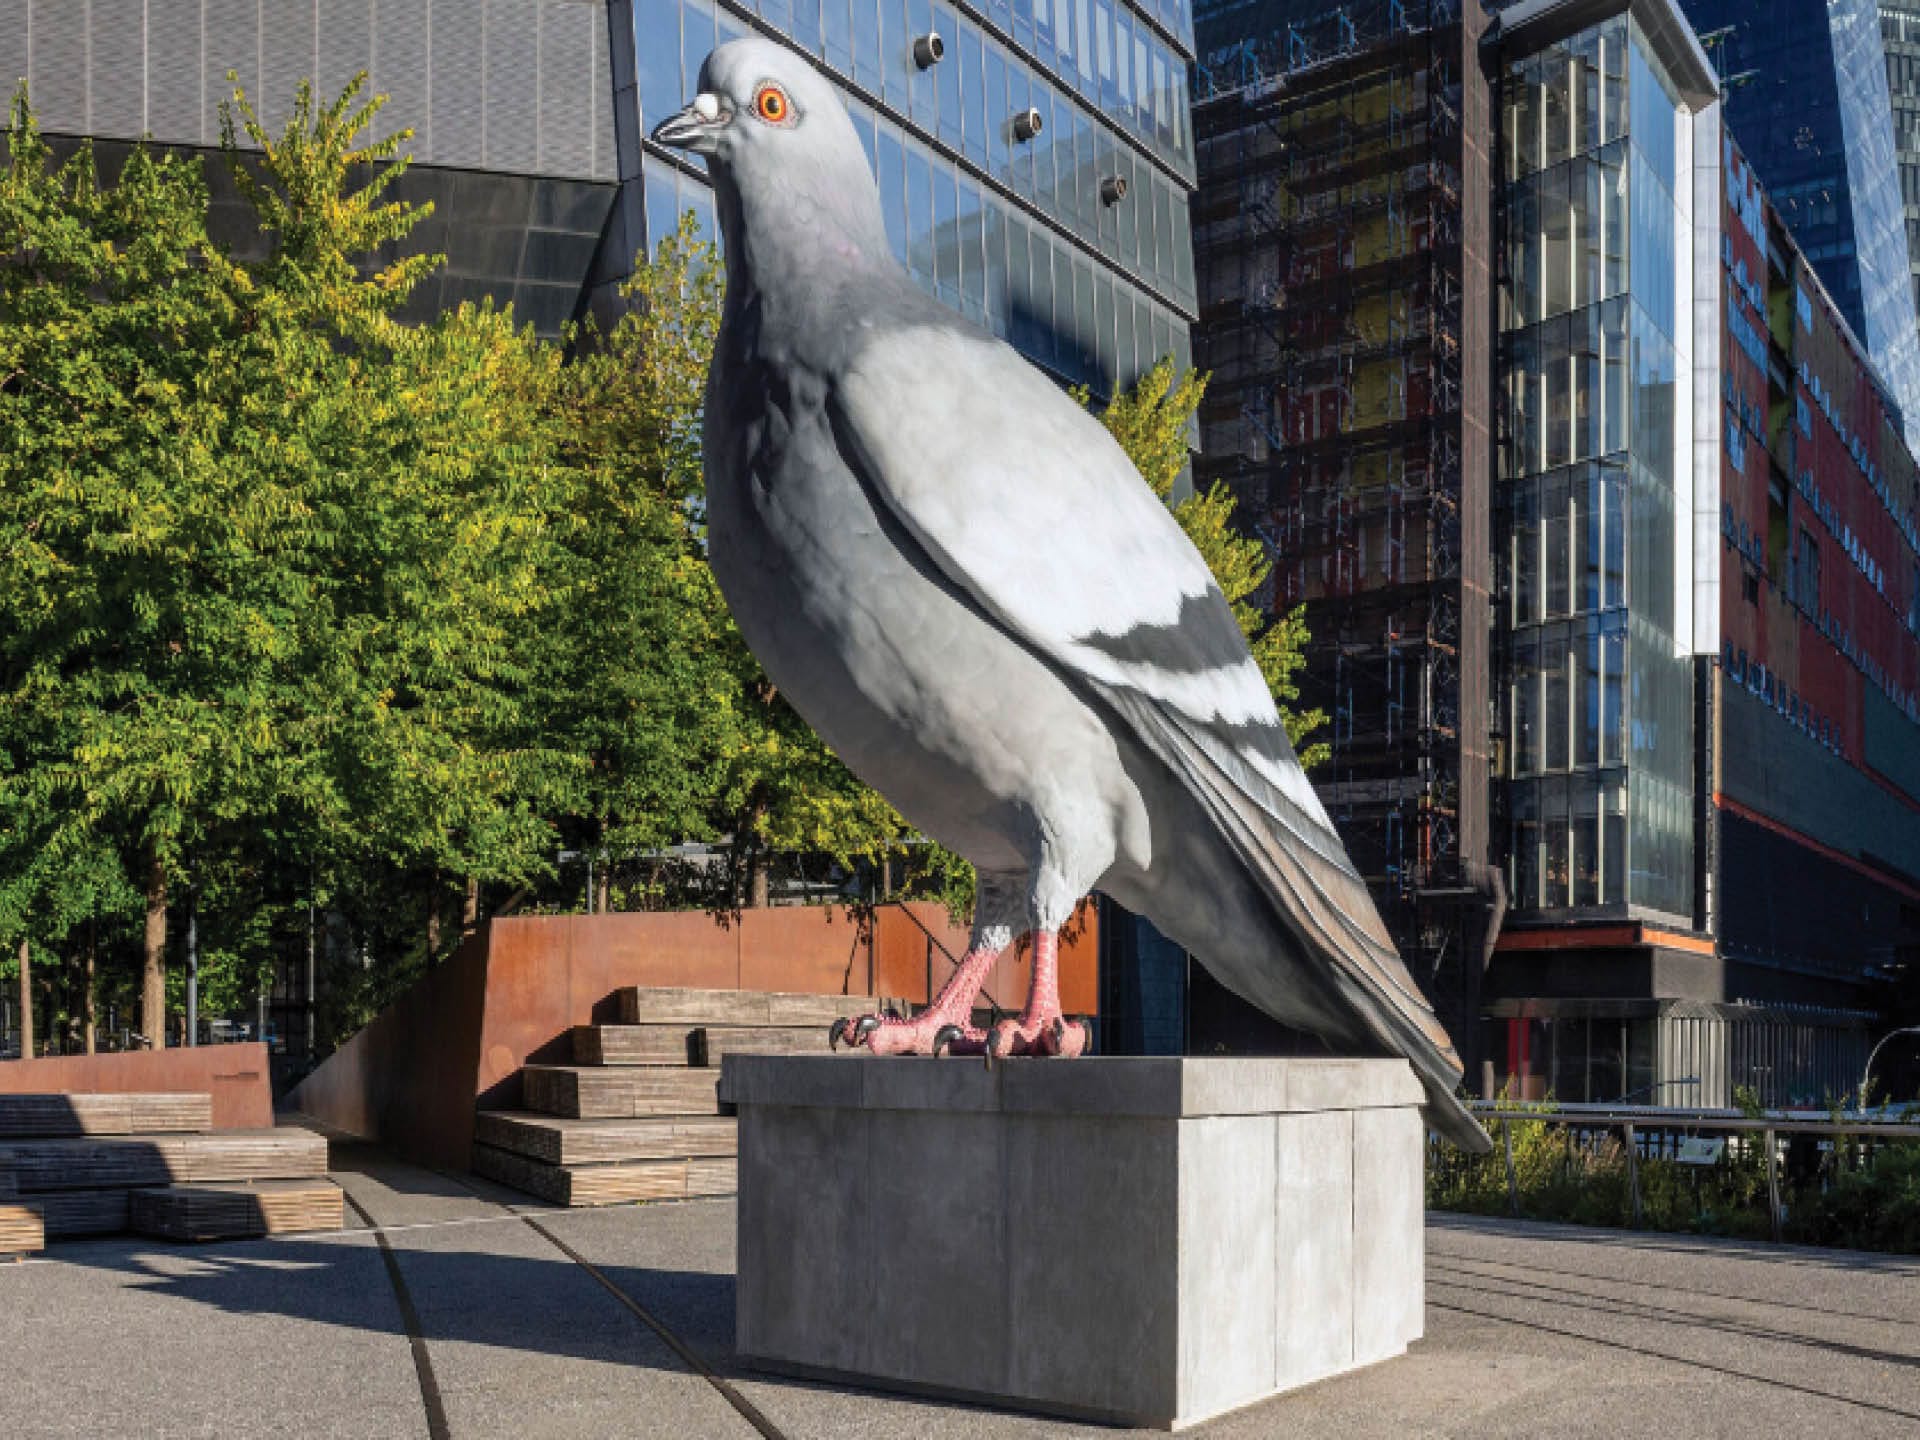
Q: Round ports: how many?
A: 3